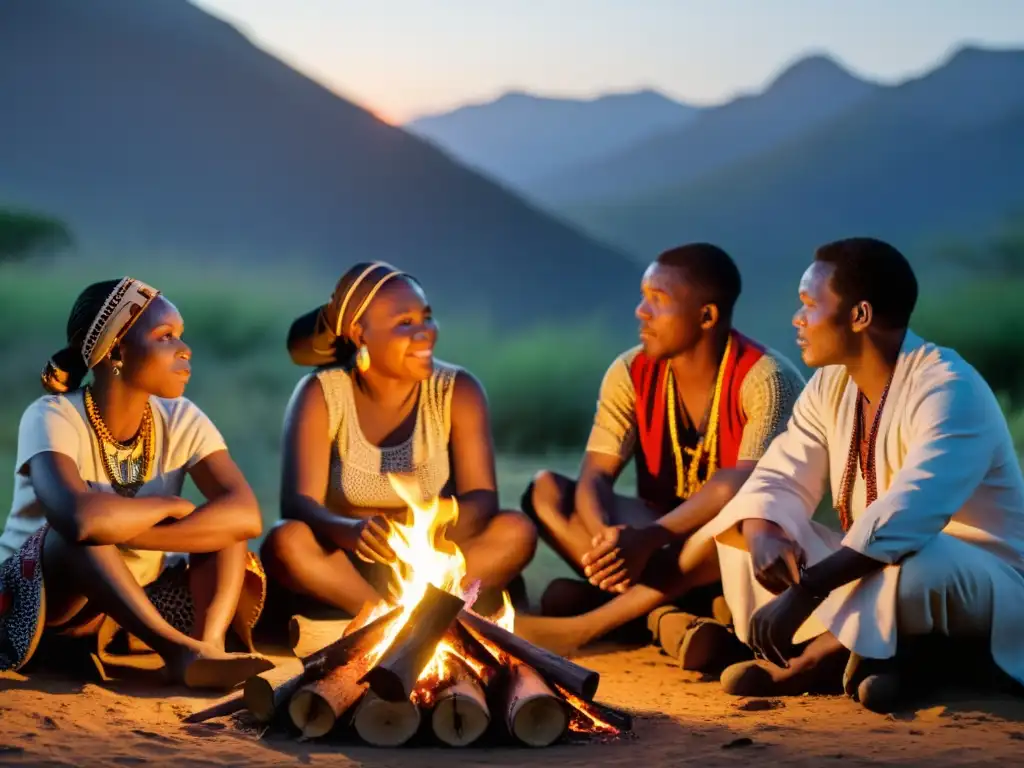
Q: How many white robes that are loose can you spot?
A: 1